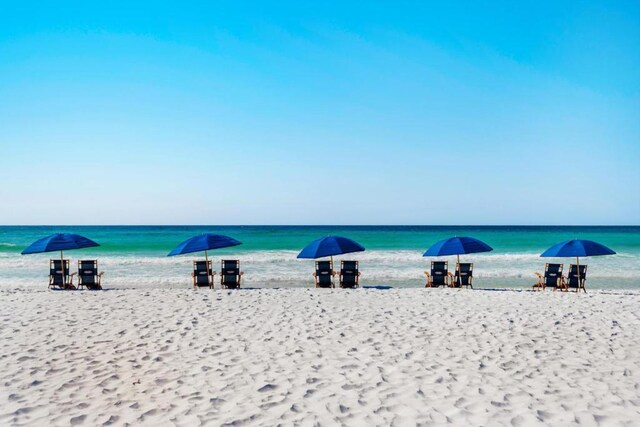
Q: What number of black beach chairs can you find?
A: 10